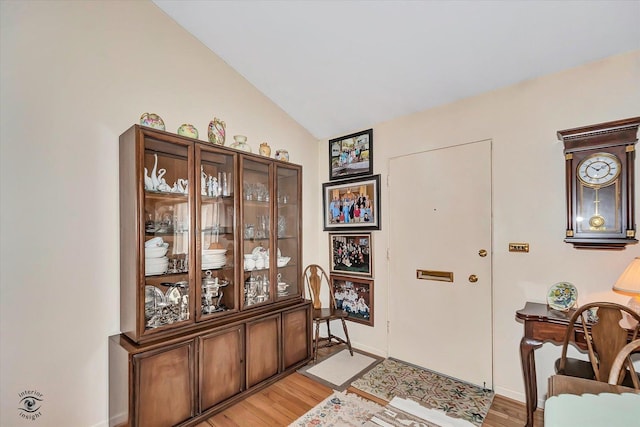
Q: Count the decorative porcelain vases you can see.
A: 6